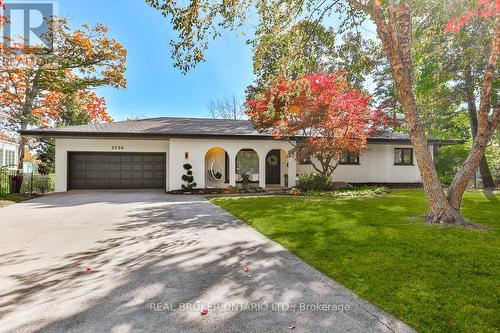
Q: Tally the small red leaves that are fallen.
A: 3